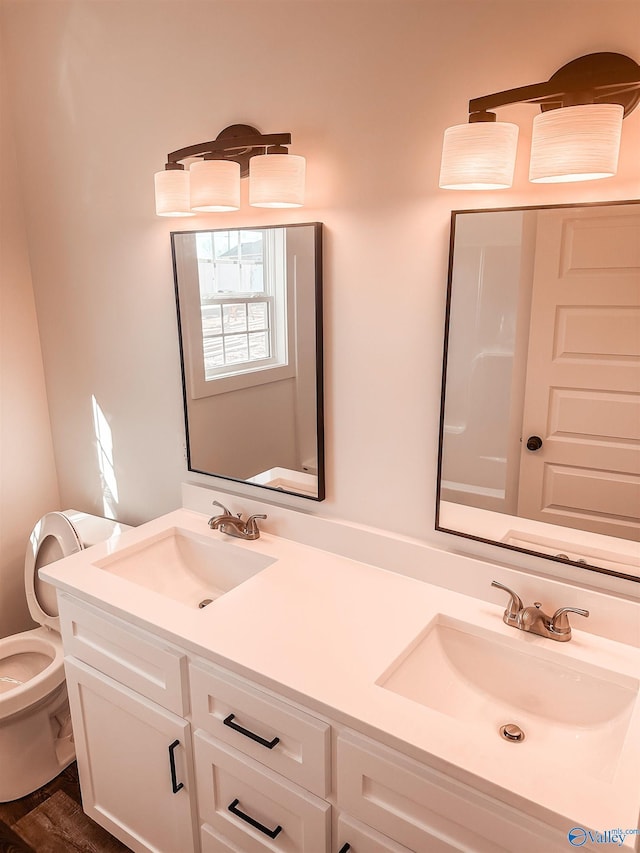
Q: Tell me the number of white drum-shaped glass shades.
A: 5